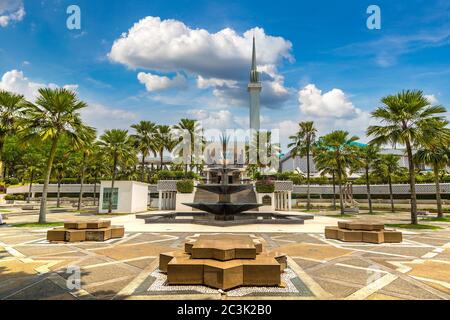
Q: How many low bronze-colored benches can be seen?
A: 3